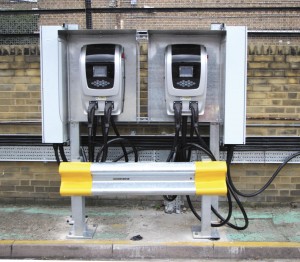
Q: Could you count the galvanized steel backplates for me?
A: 2